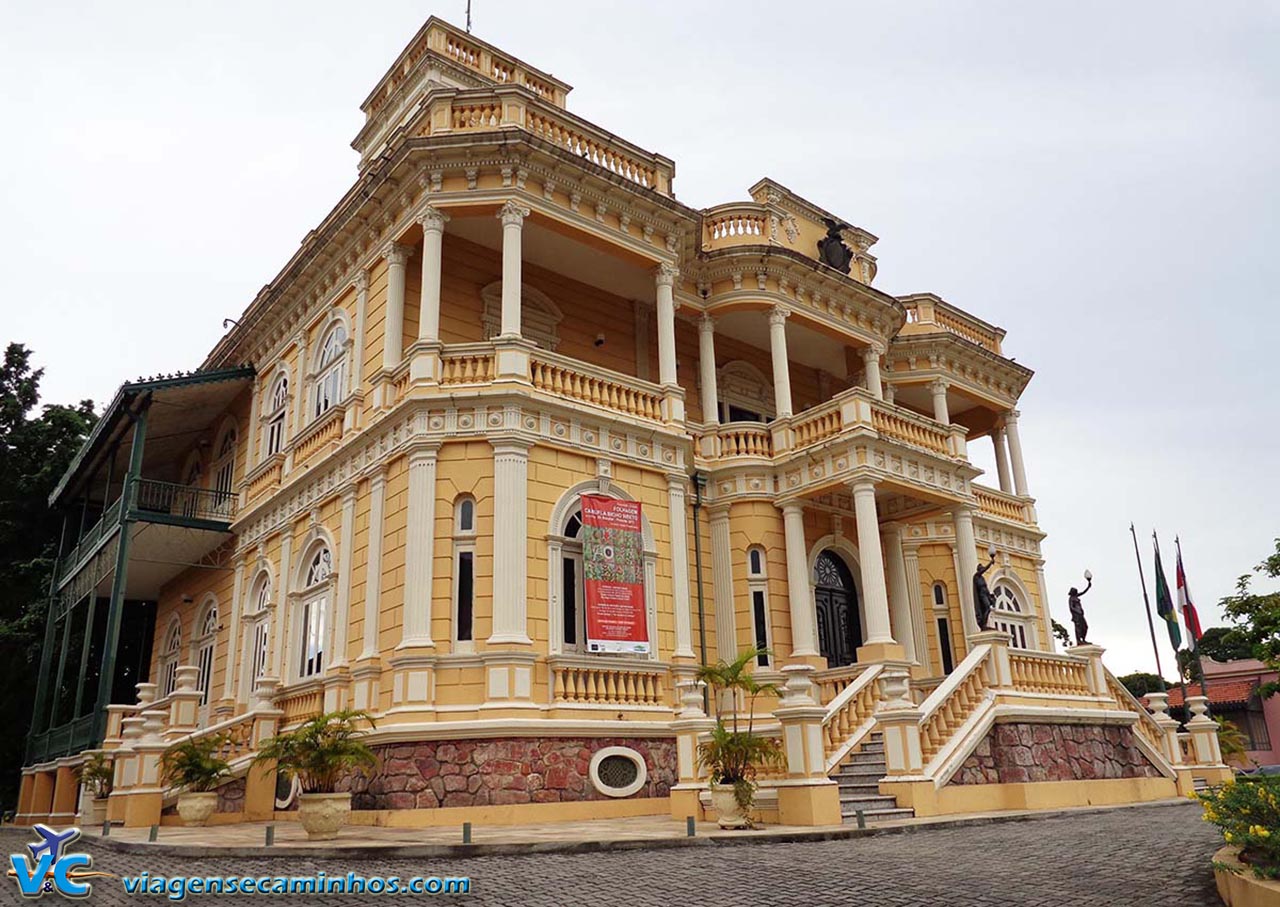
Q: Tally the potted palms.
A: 4